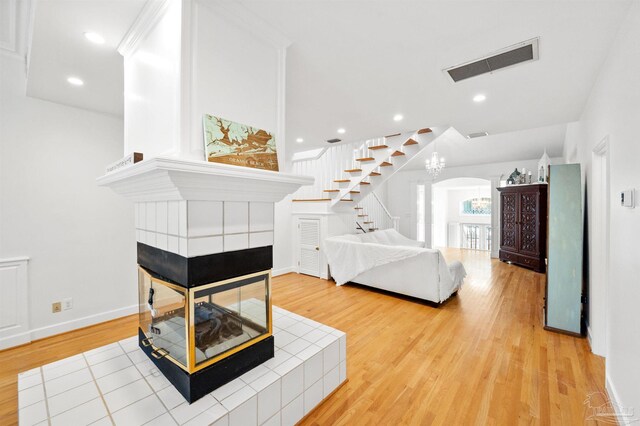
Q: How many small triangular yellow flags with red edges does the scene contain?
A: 0